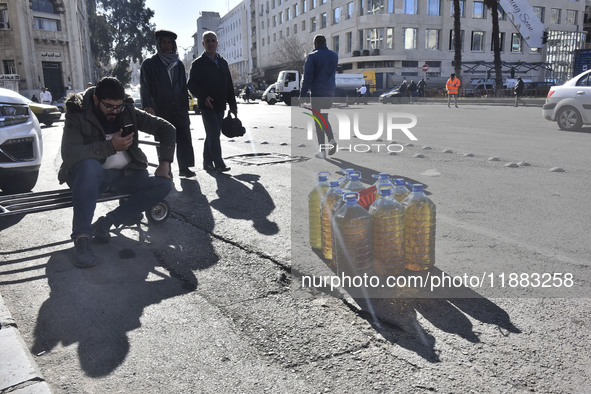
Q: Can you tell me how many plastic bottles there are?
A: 10